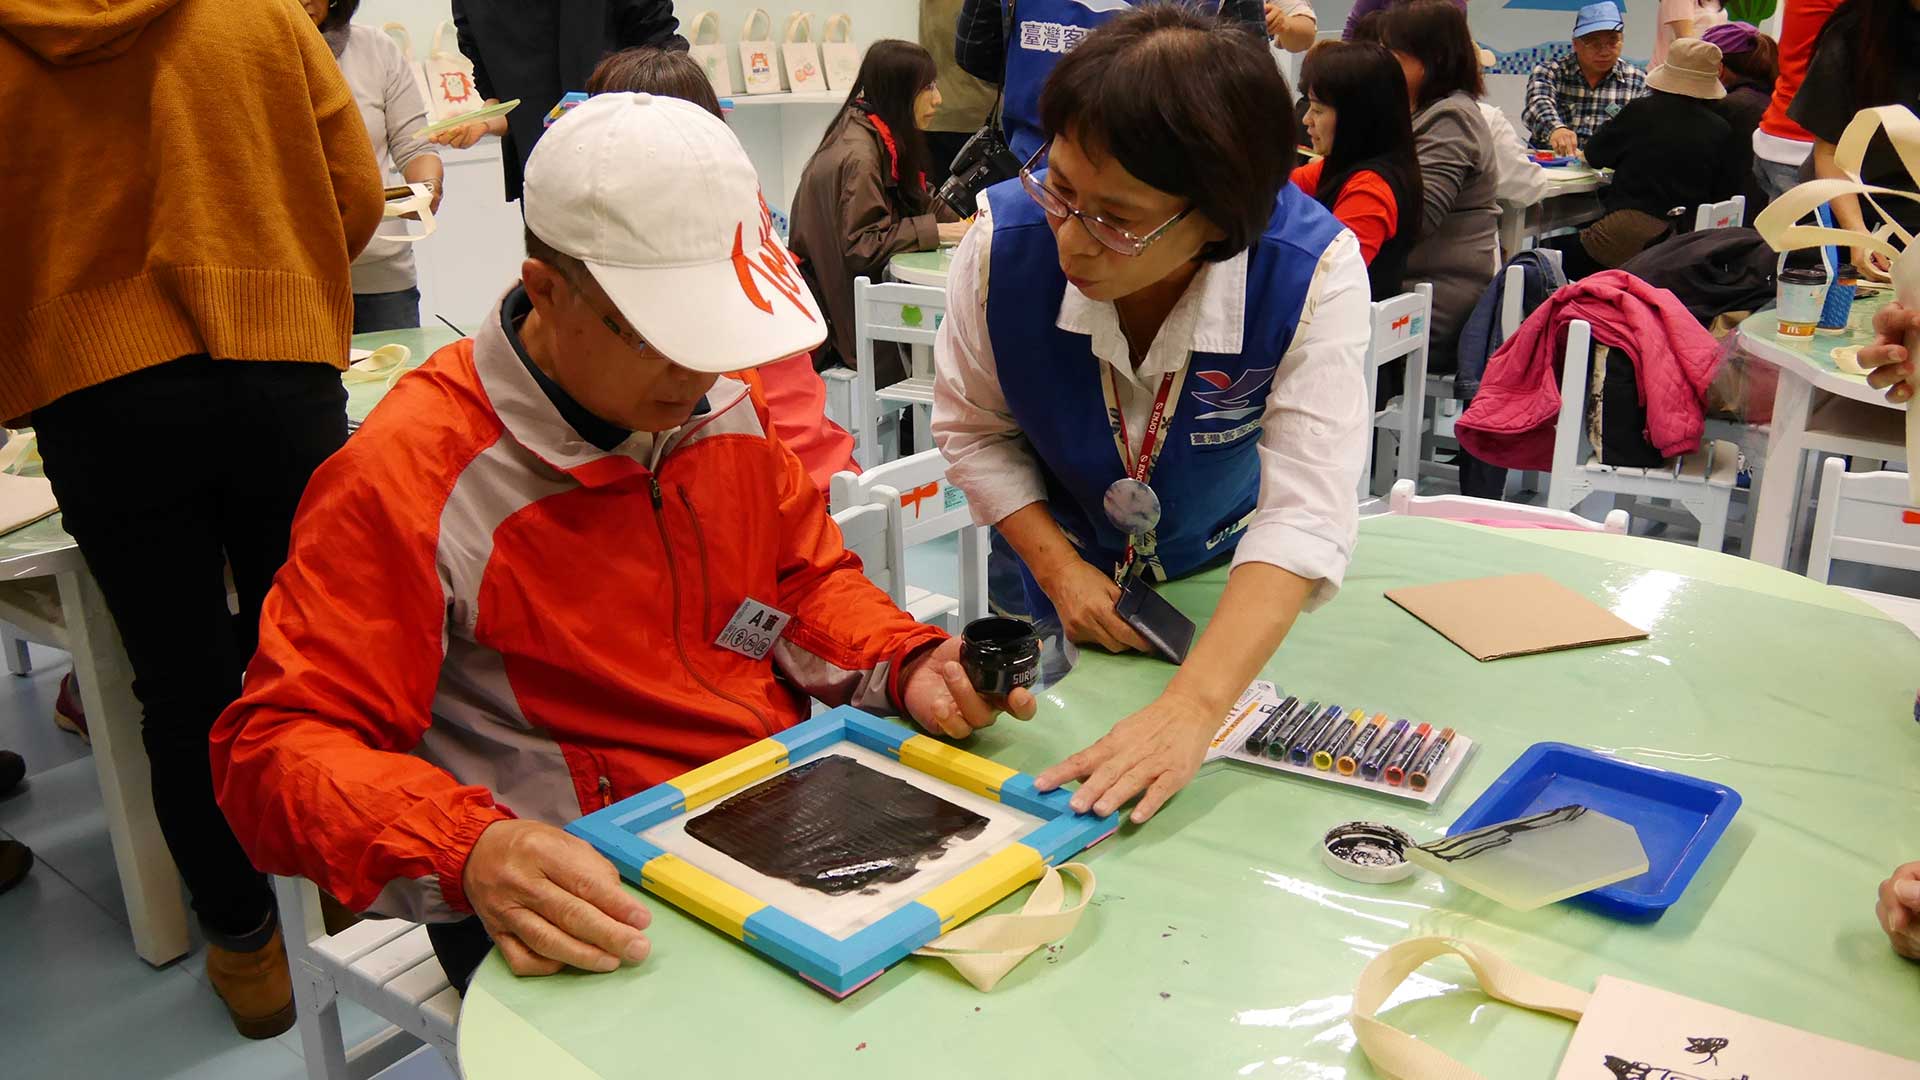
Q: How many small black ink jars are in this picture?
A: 1